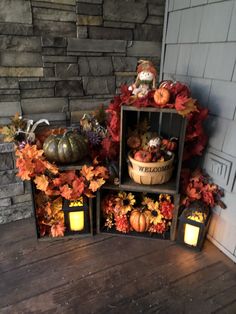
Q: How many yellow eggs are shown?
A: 0